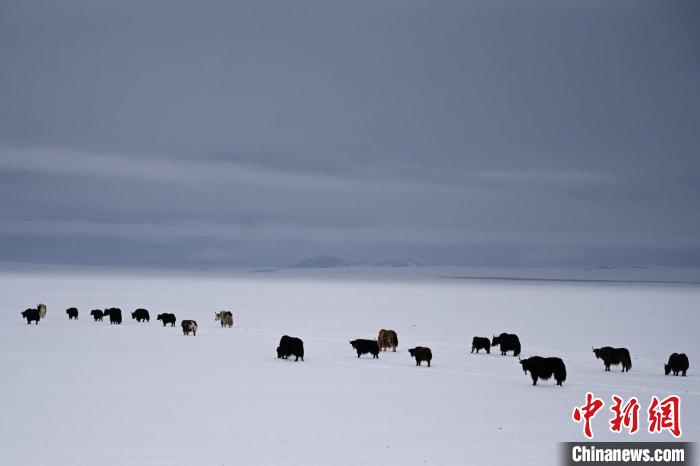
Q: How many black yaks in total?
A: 14